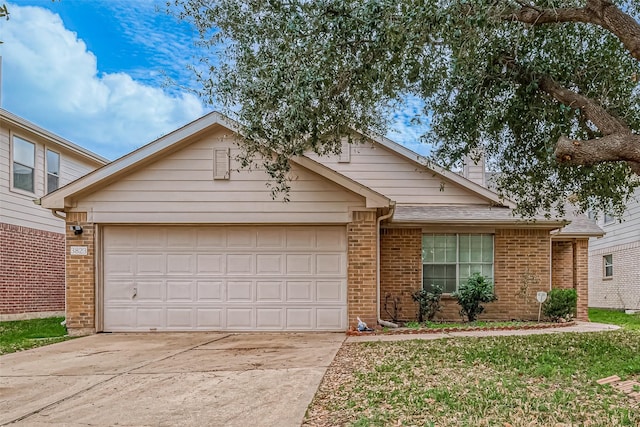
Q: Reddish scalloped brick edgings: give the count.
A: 1